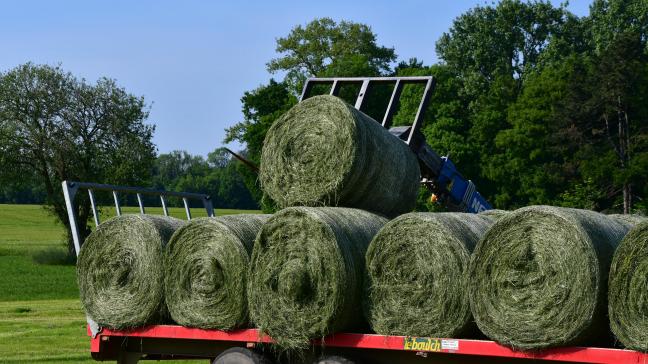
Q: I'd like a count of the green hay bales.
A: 7